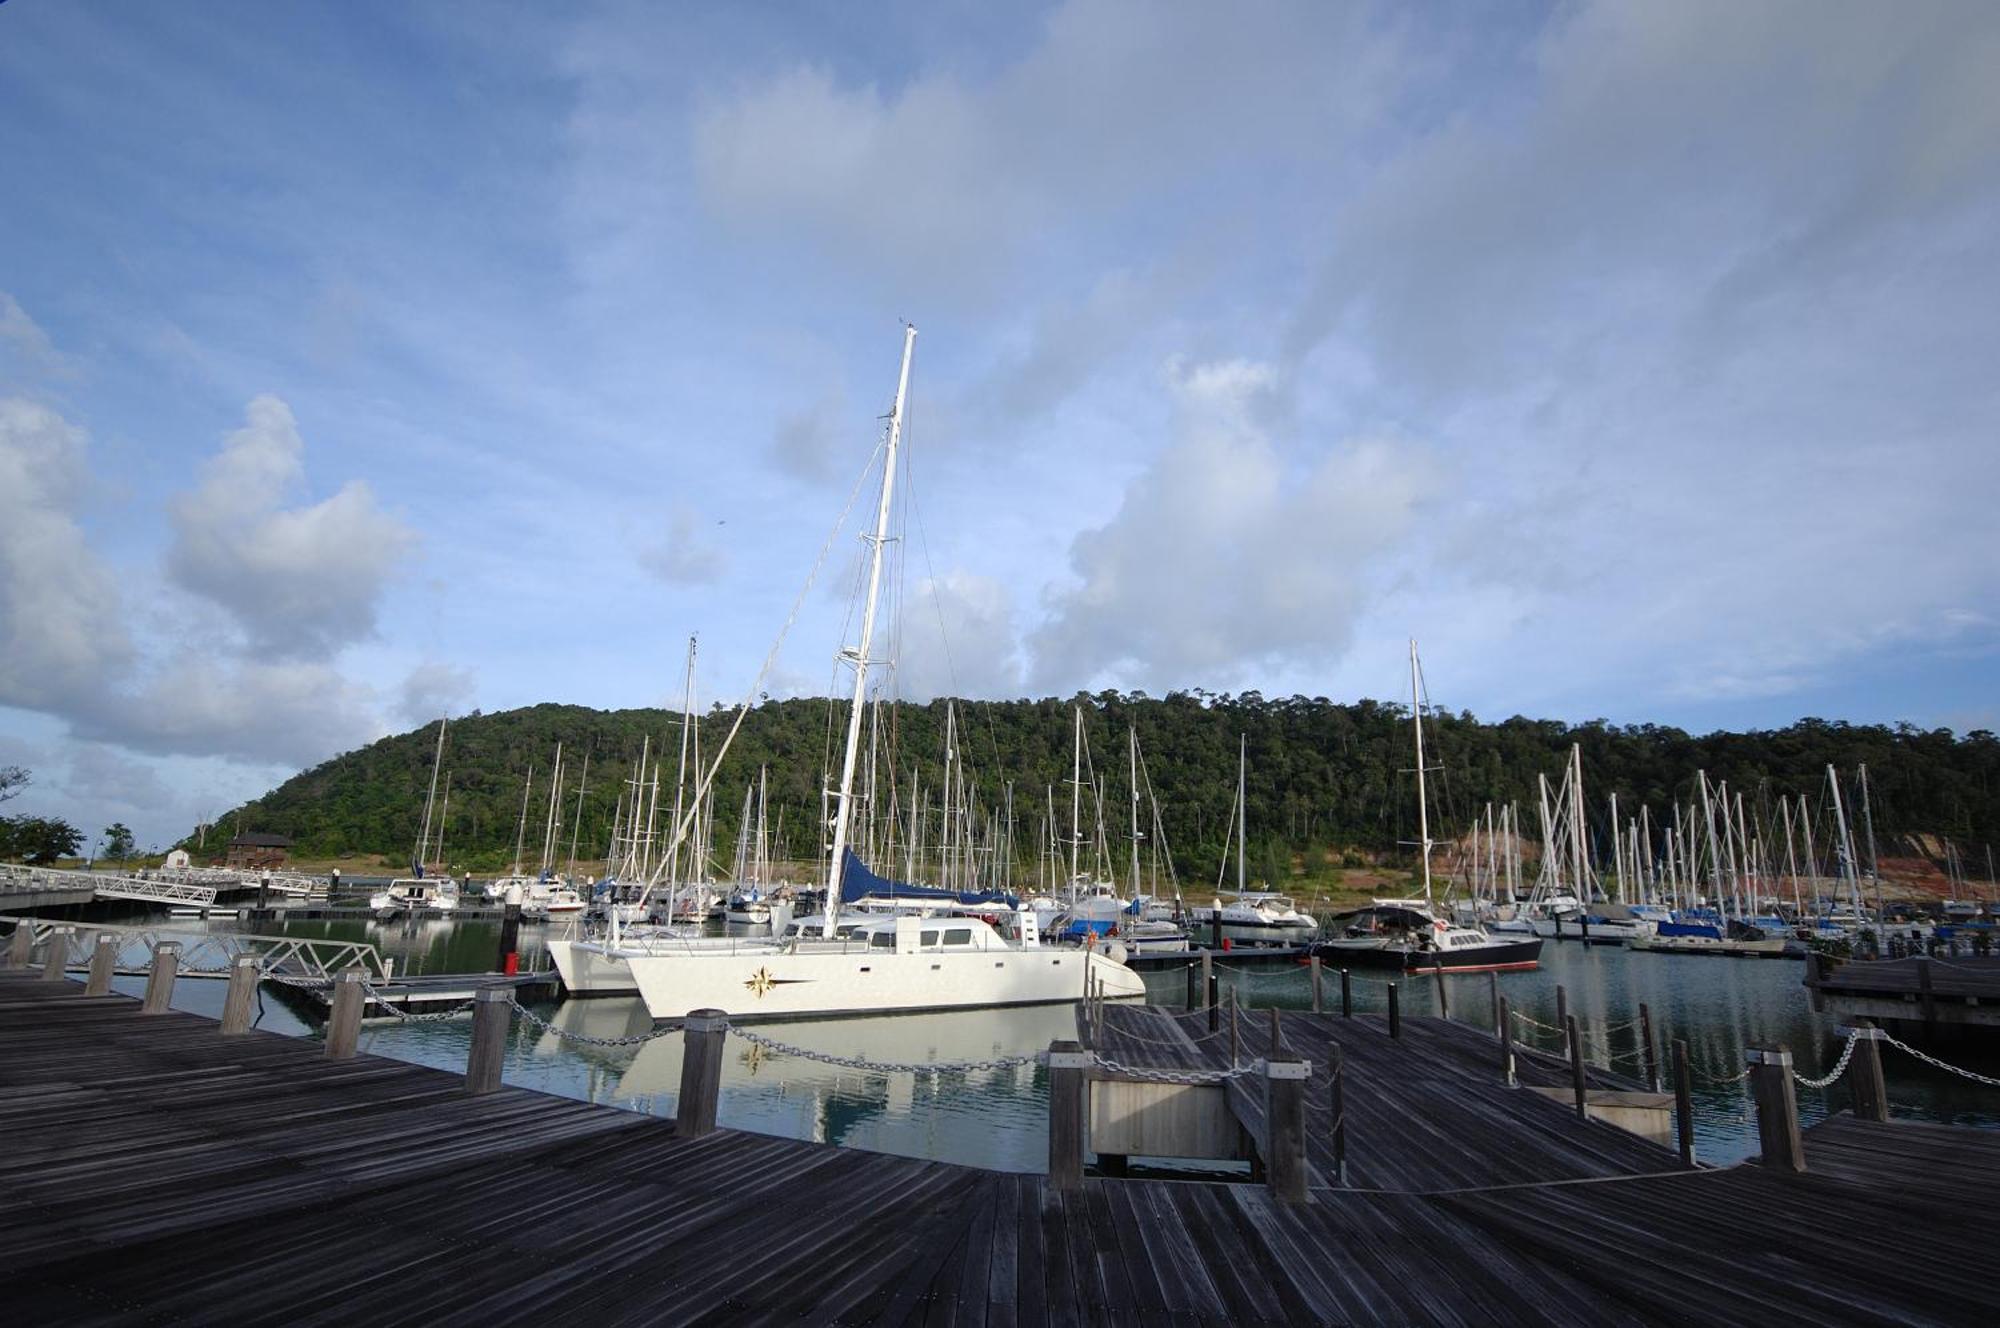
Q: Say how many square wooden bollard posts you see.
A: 12